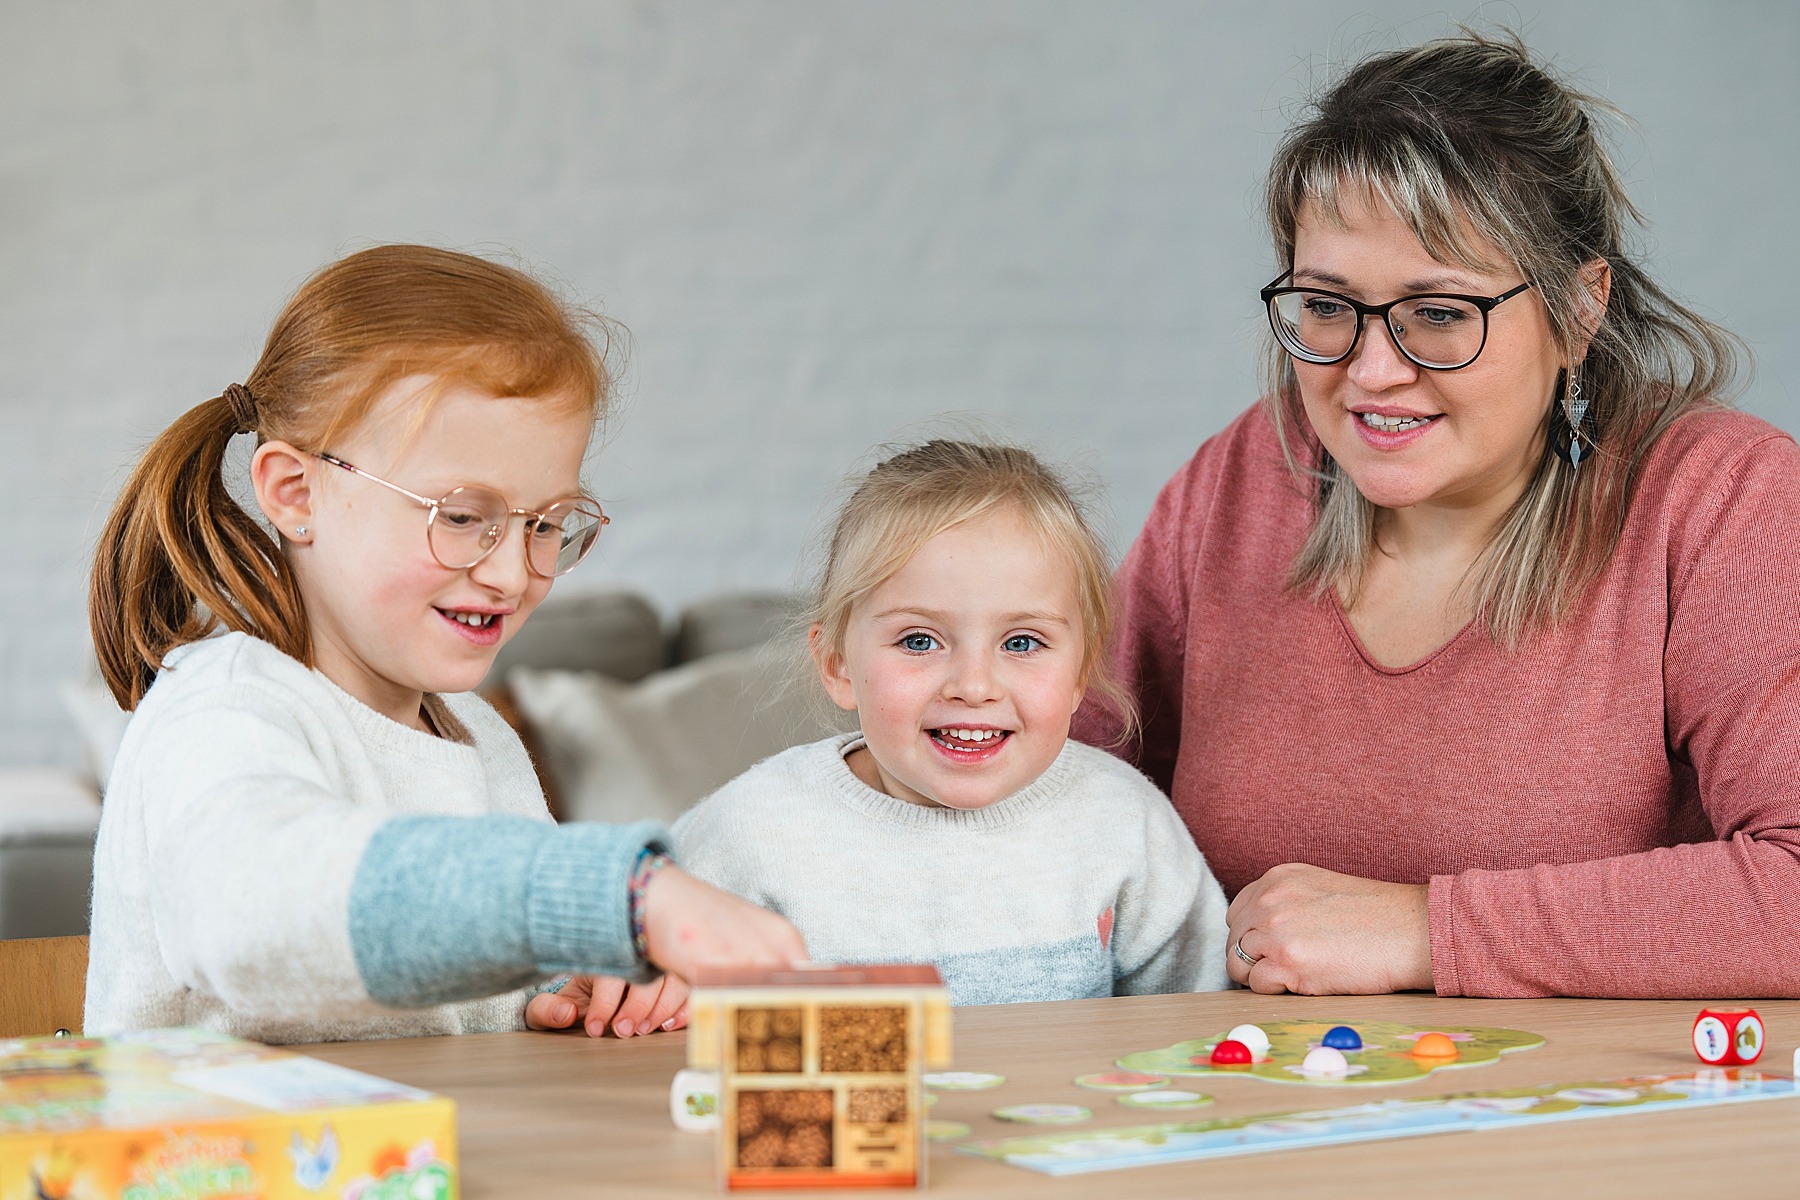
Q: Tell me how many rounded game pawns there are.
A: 5